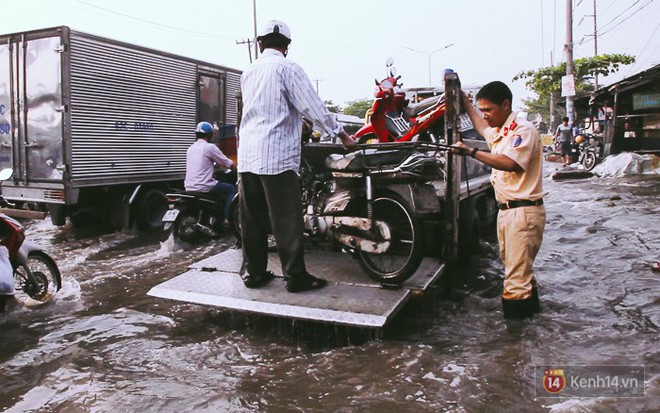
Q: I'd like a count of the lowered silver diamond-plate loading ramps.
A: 1